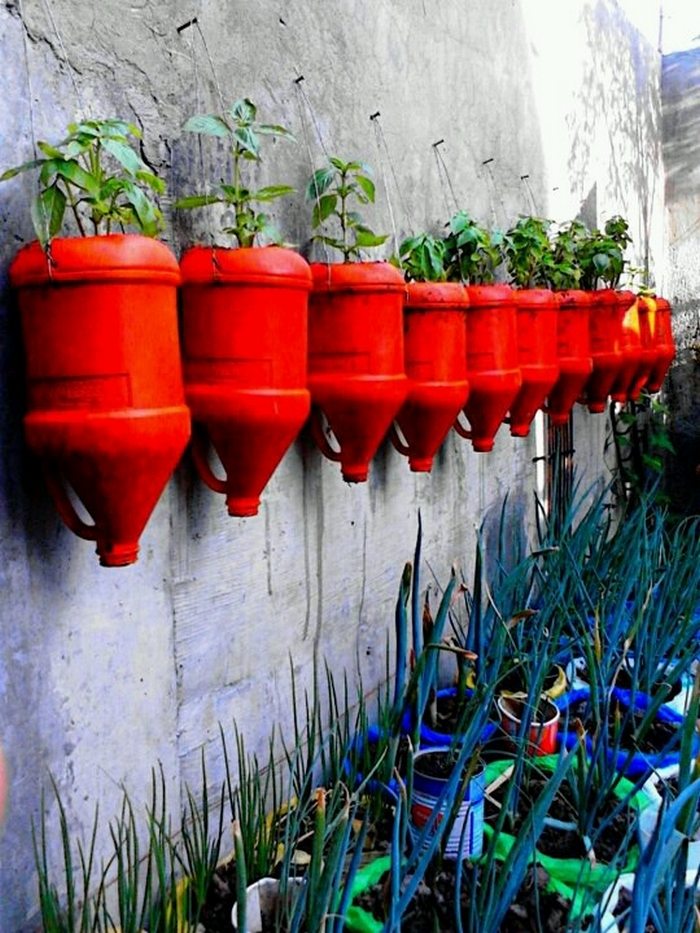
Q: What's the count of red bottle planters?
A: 11